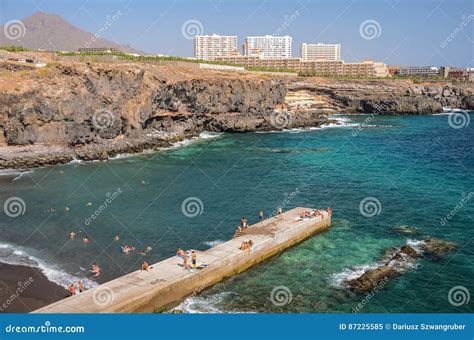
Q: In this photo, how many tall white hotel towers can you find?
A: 3